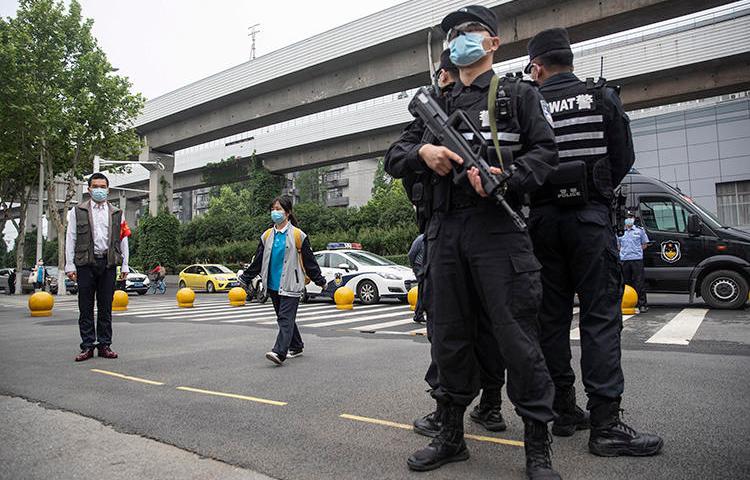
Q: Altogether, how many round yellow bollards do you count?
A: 7